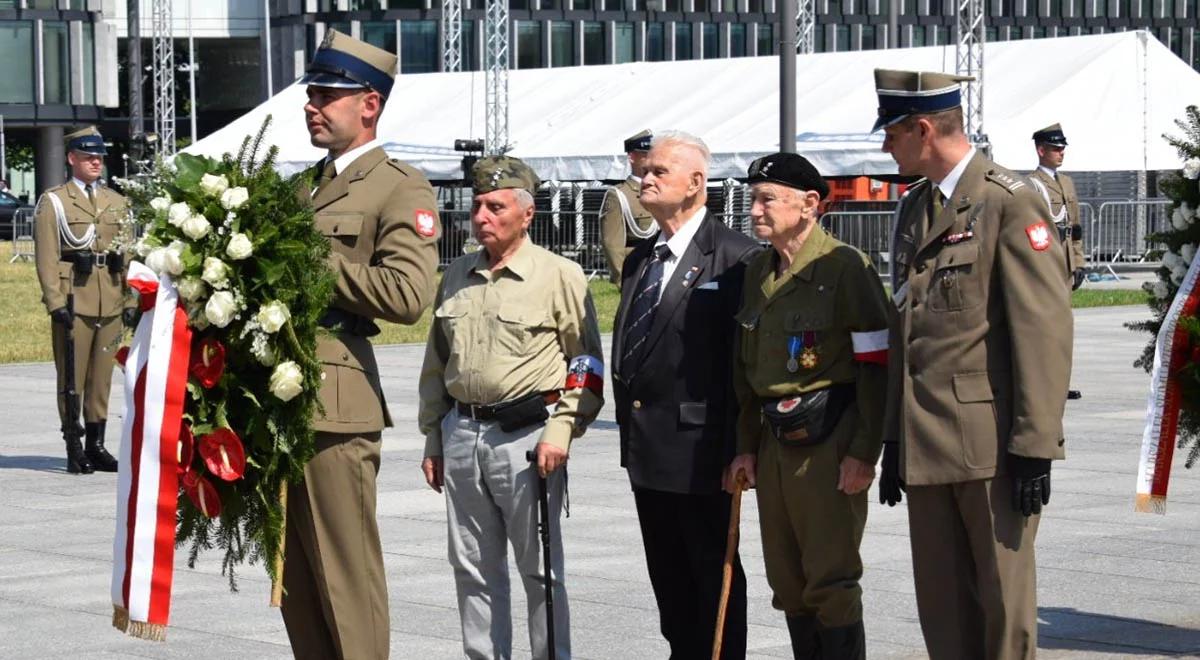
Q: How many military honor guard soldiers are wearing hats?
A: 5